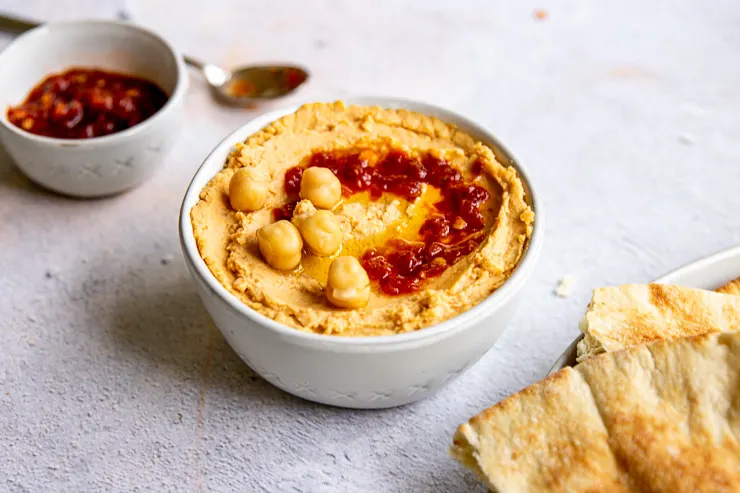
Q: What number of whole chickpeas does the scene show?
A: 5